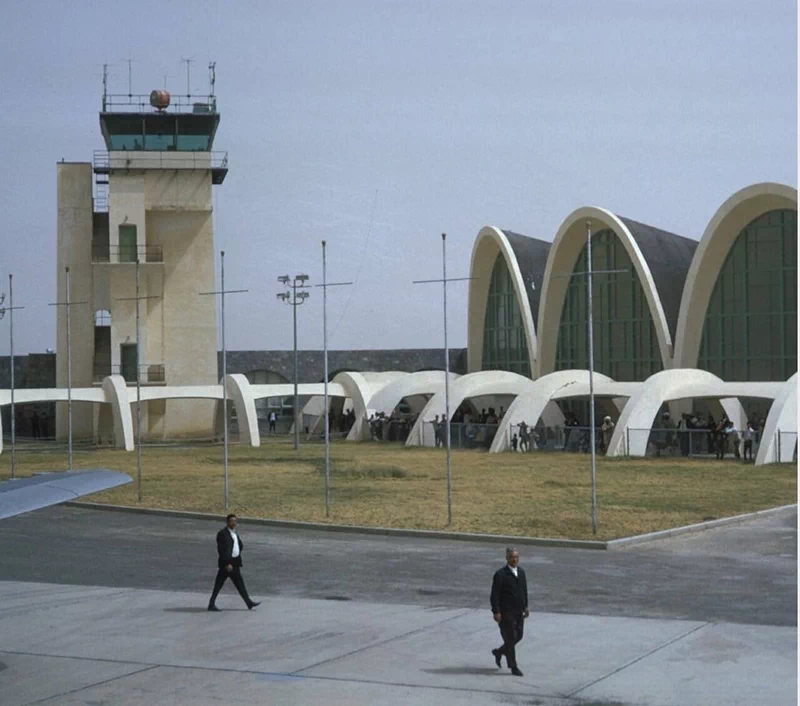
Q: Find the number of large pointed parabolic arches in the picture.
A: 3